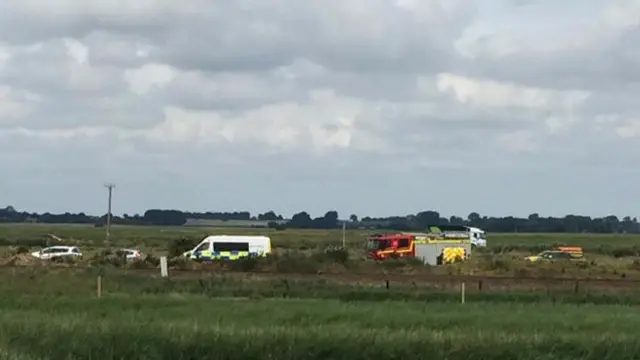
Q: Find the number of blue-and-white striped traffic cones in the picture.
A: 0